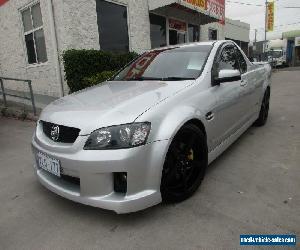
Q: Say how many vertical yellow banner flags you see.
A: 1